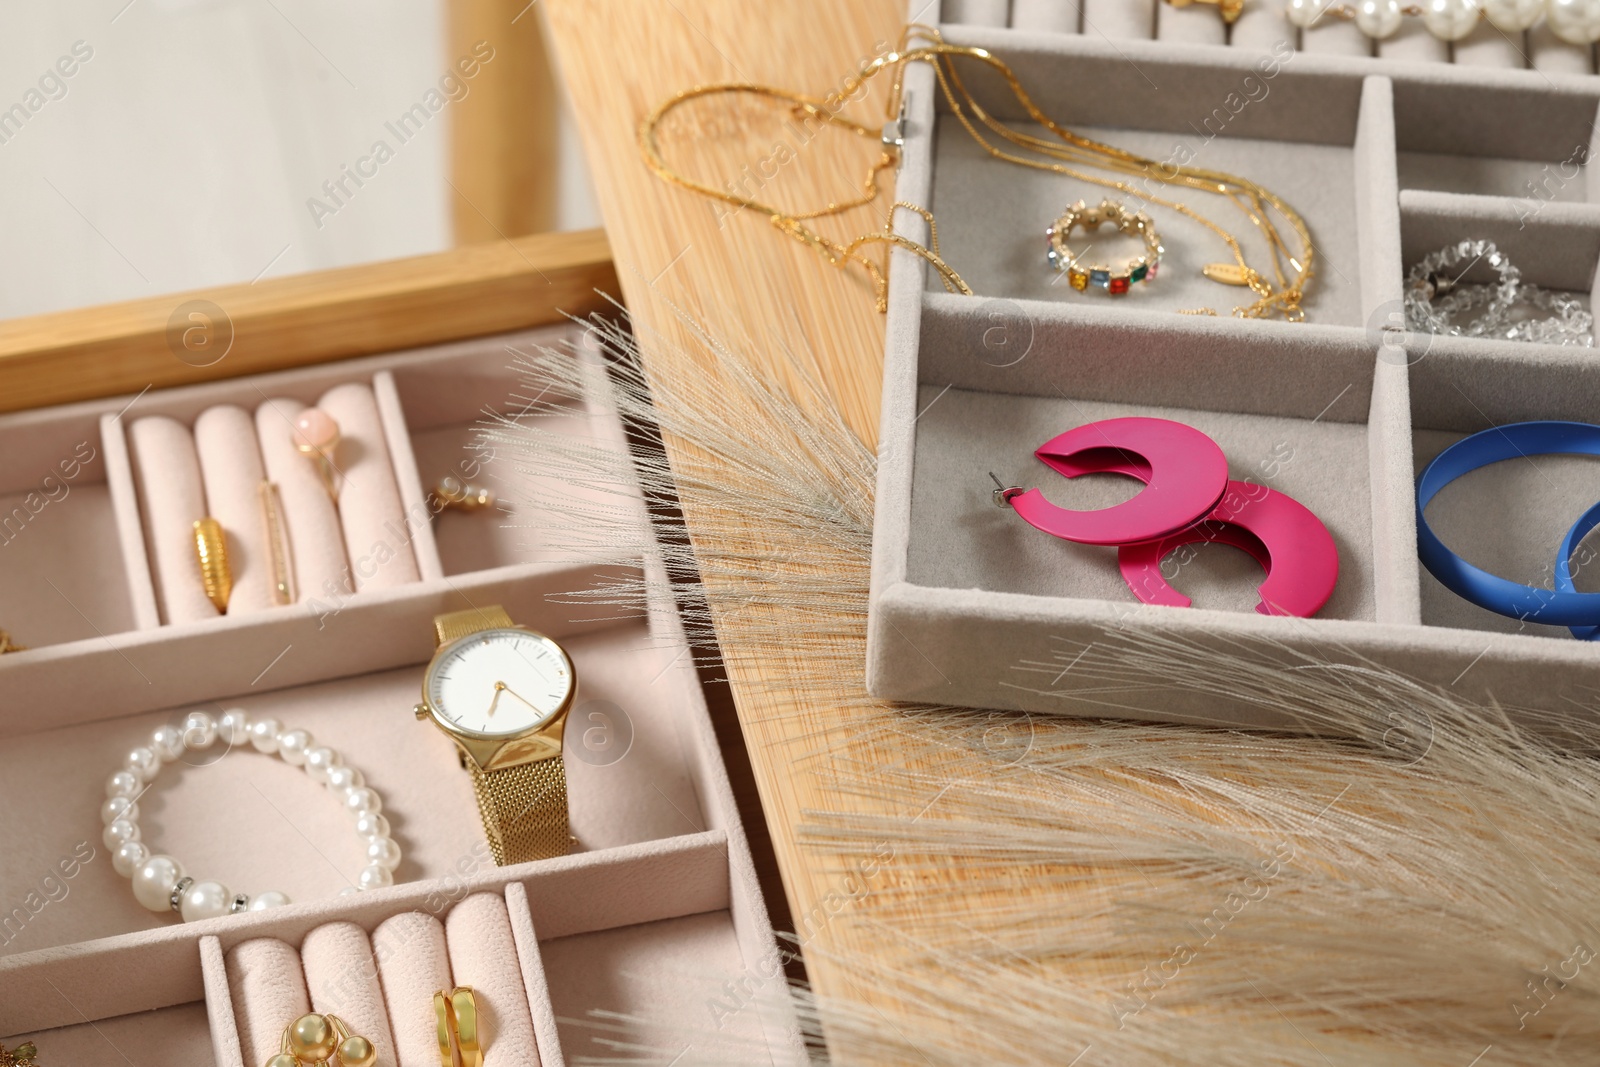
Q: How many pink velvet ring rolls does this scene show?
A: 8